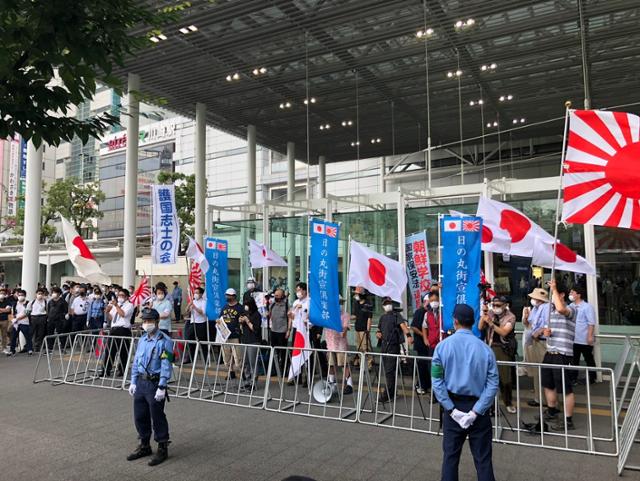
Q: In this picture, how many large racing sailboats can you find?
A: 0